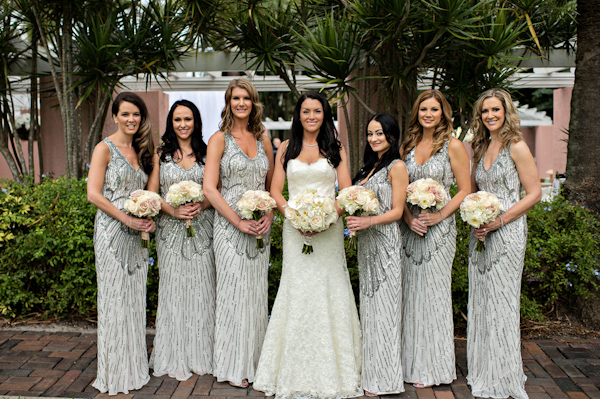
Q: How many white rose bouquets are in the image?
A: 7